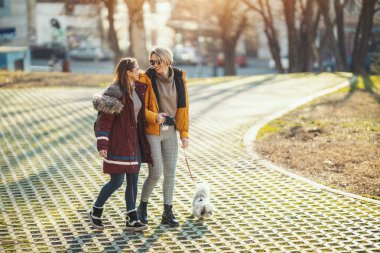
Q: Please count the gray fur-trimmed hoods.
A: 1